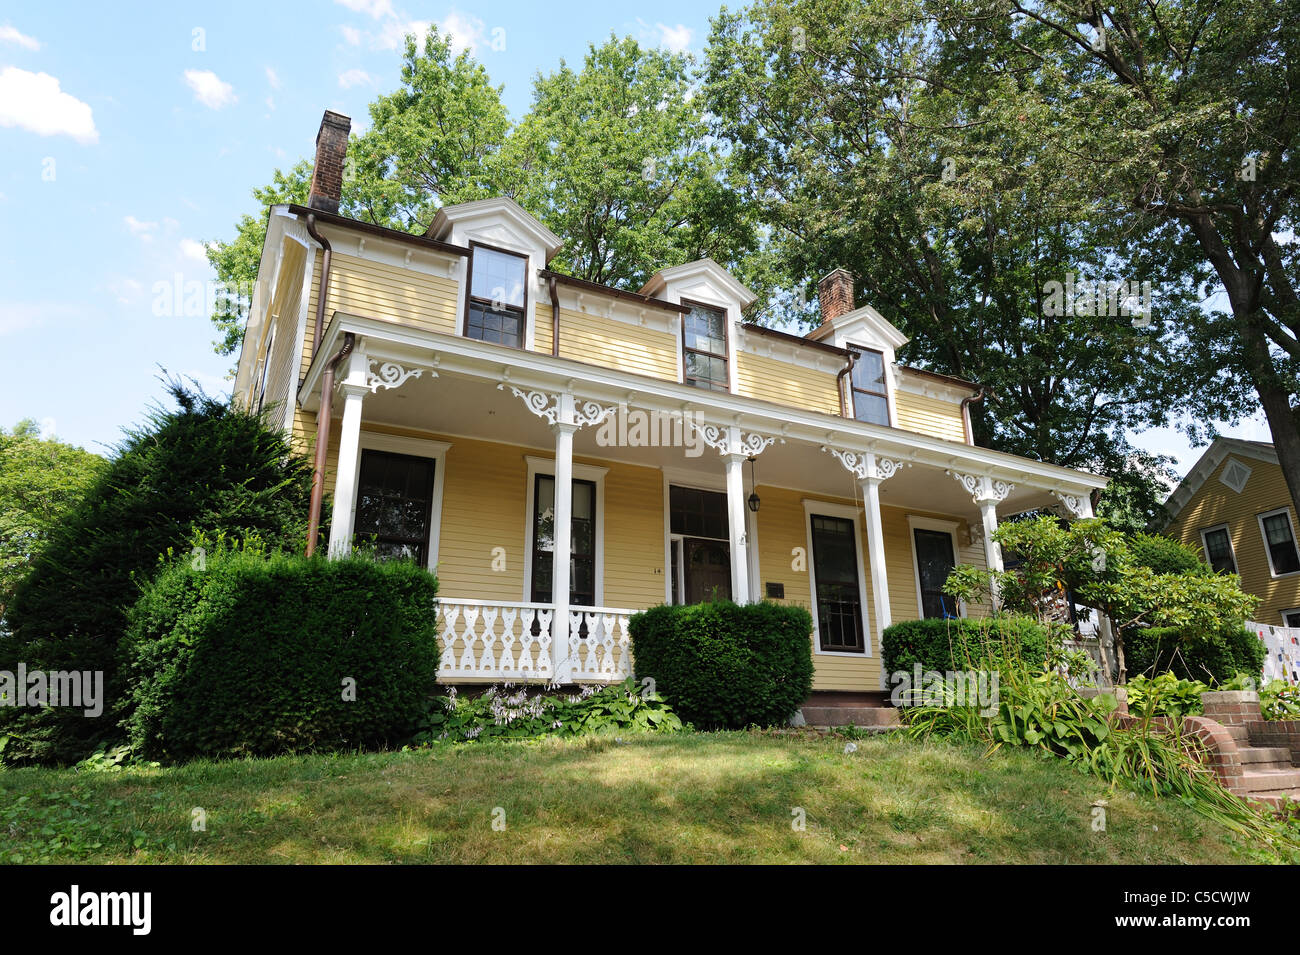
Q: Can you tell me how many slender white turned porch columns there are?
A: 6